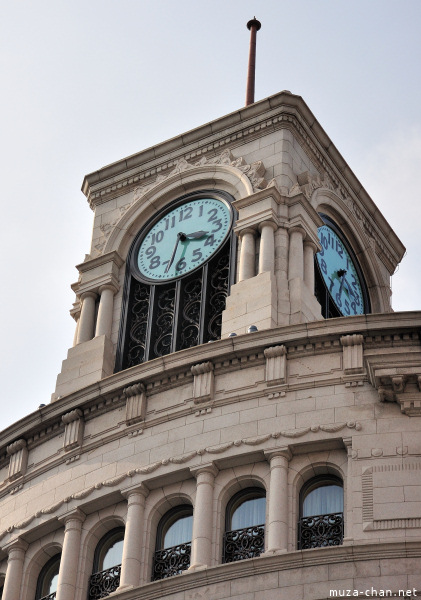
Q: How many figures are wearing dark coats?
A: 0